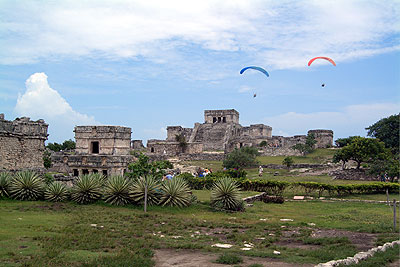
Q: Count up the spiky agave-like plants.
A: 8